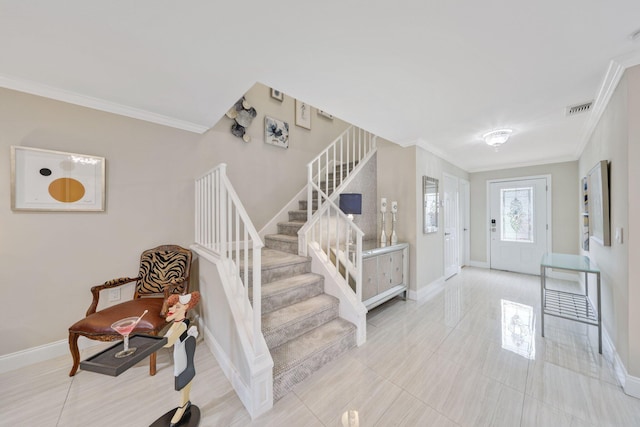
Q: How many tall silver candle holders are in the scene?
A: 2